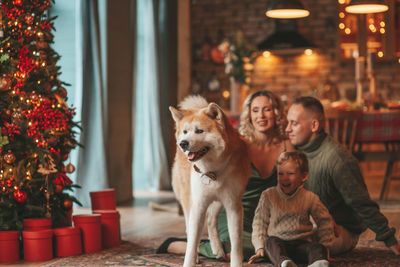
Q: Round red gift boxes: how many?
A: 7